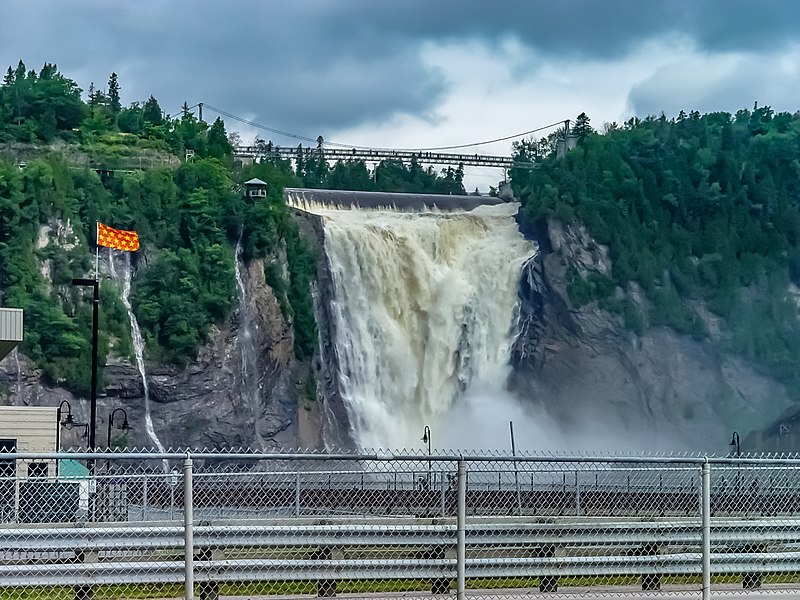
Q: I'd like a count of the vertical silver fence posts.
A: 3